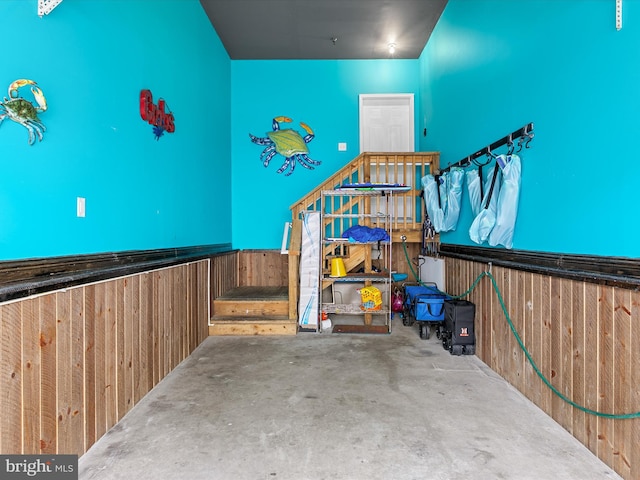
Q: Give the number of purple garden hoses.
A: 0